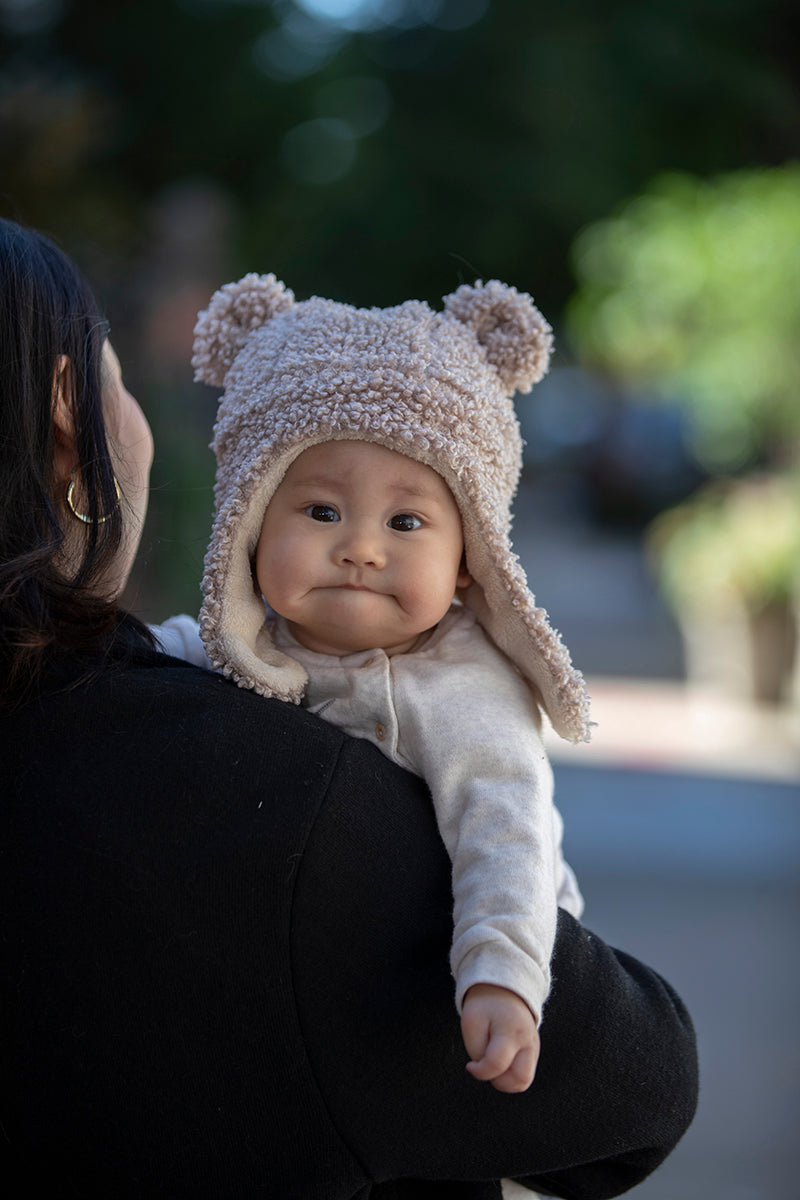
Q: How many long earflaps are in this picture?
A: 2